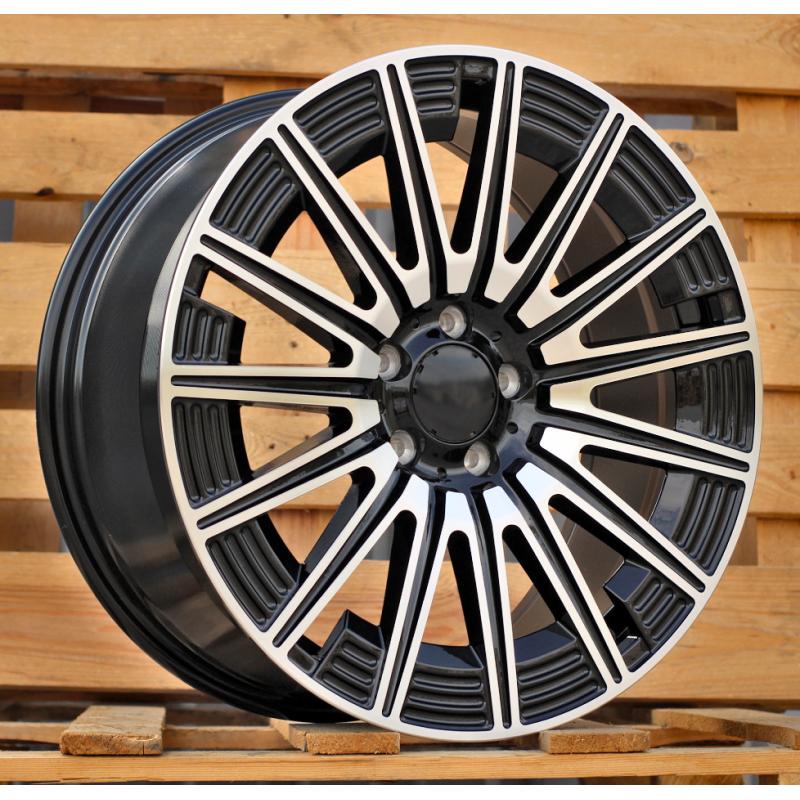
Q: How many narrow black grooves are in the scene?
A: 15